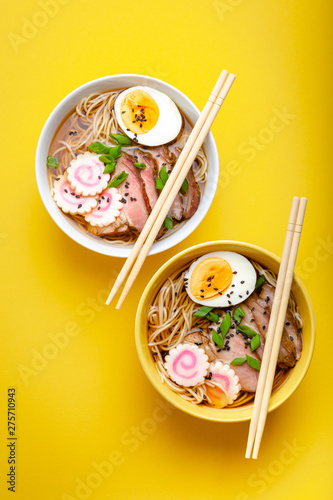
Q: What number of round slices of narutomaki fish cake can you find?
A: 5